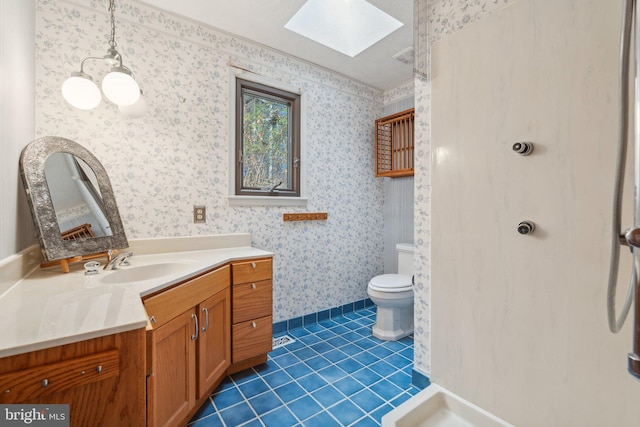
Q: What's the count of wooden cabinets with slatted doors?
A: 1